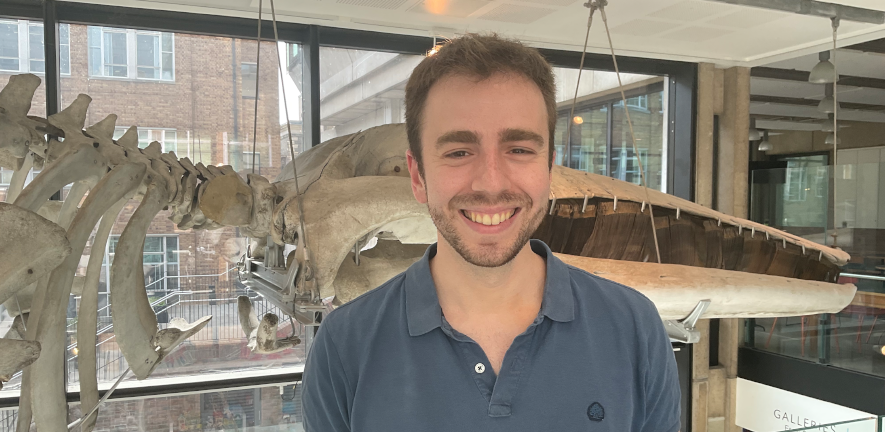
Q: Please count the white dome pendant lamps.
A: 6